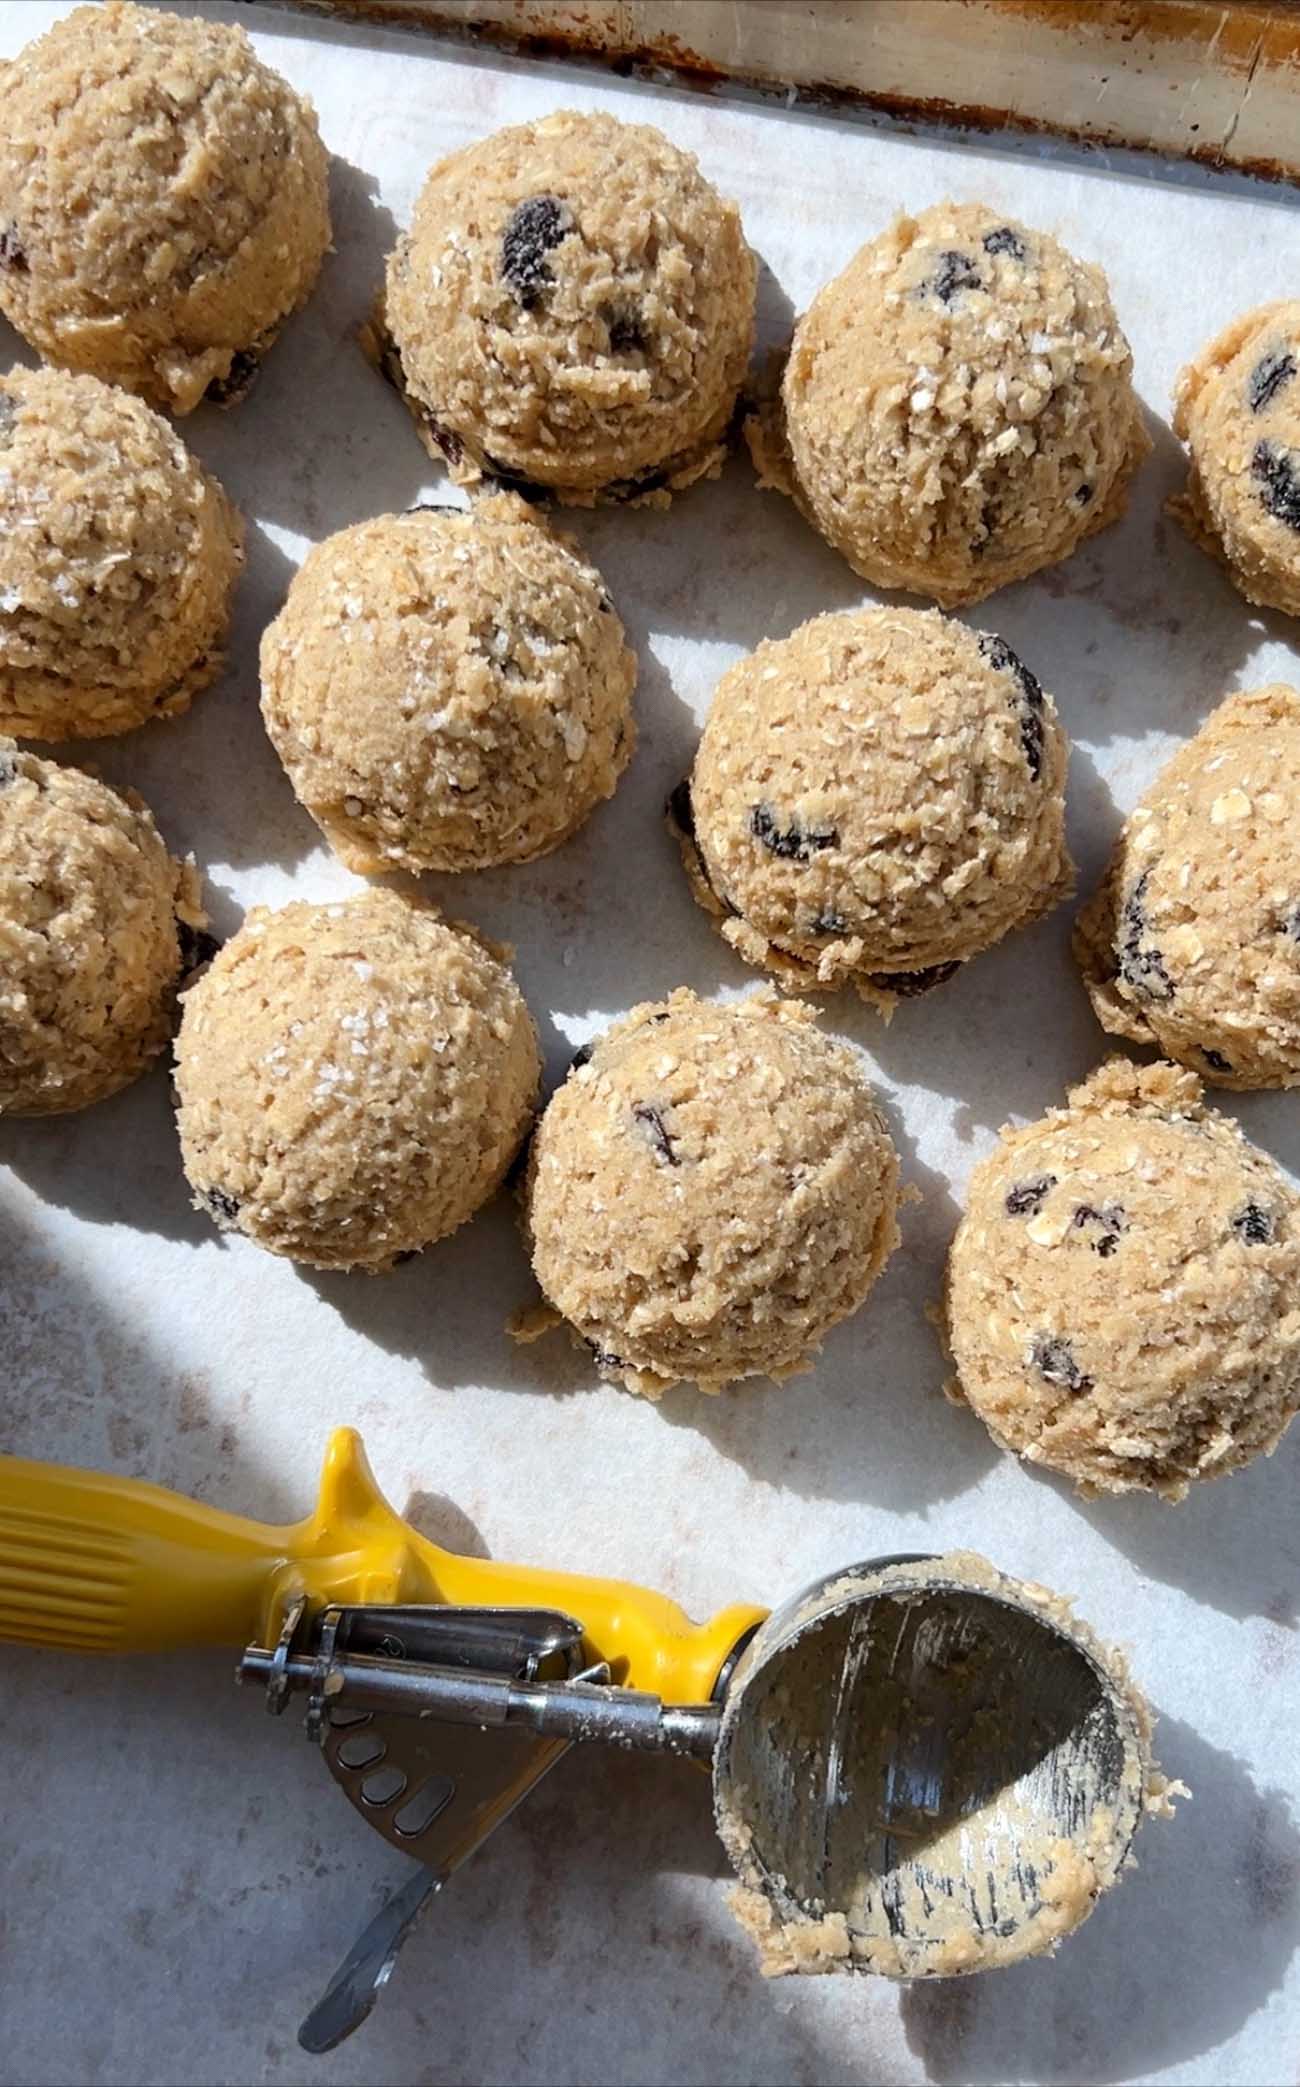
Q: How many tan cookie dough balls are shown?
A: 12